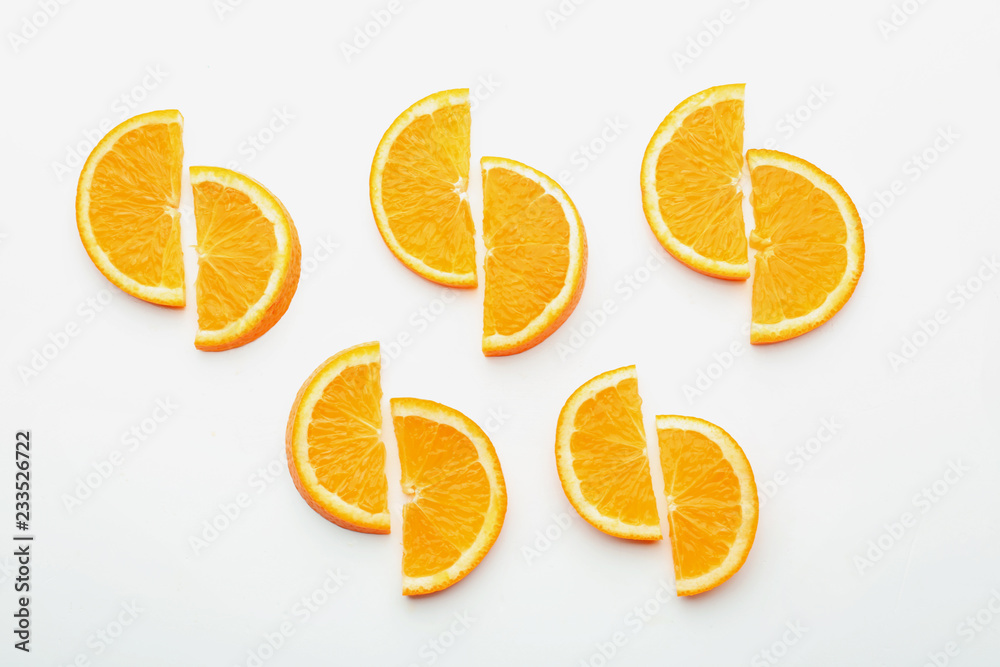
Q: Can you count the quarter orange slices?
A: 0